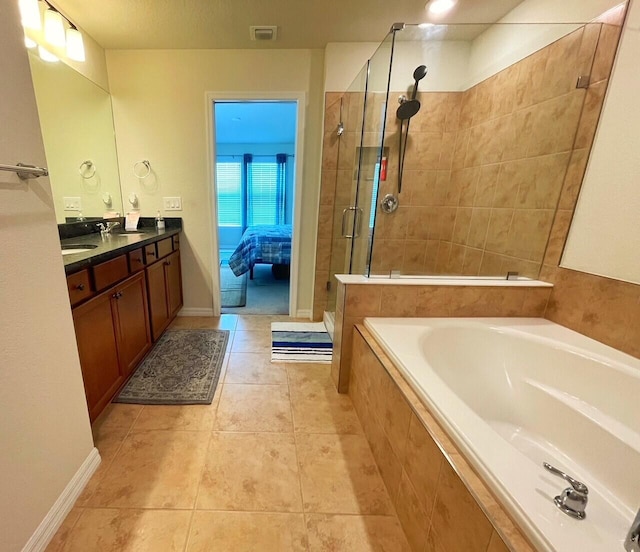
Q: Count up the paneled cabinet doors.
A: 4